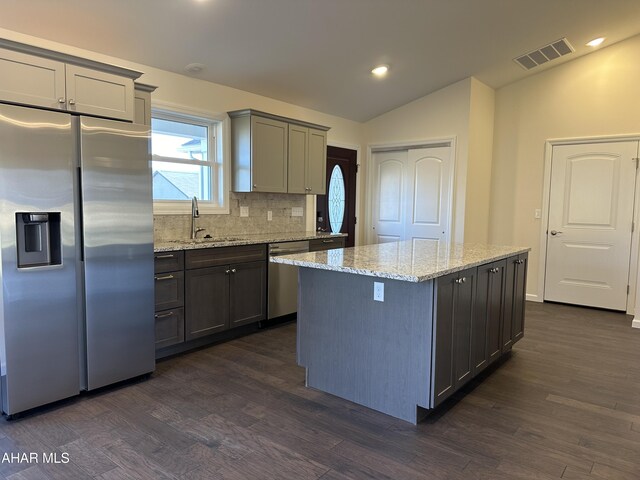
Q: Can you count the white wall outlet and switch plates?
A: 5